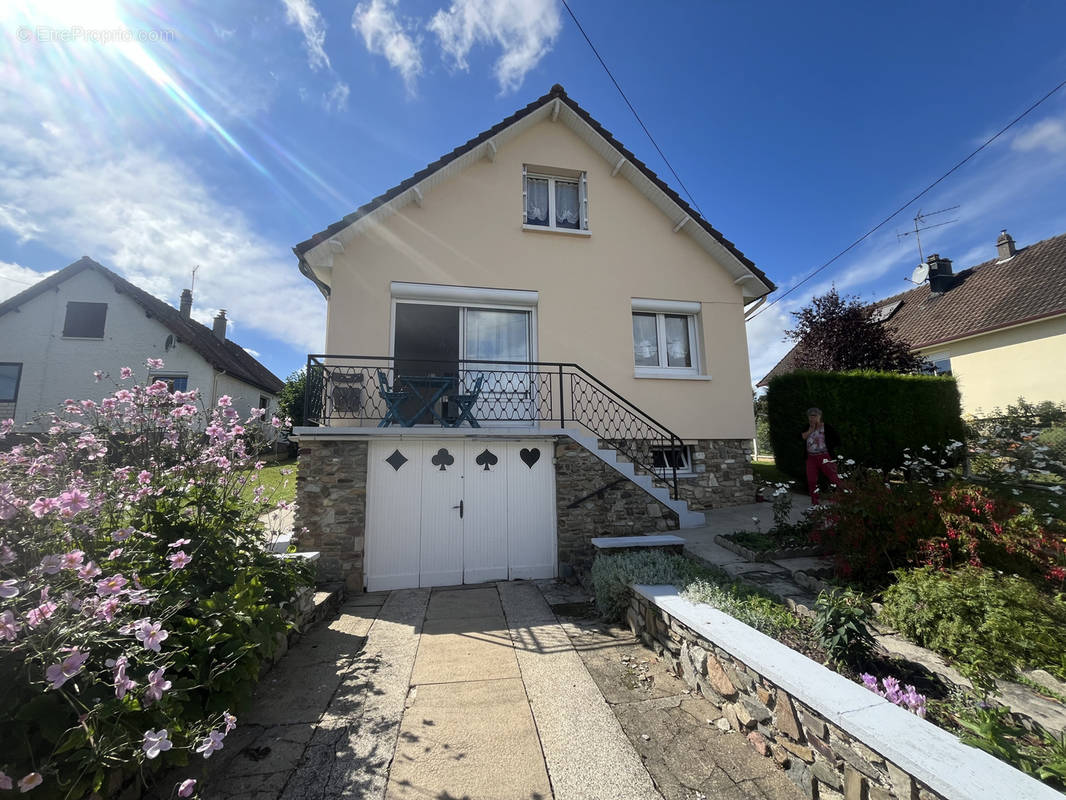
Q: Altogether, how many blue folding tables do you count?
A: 1